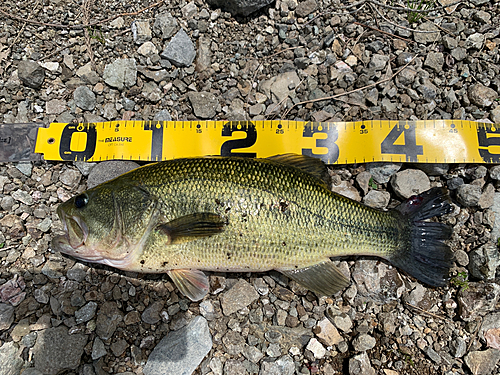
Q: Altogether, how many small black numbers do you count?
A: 5